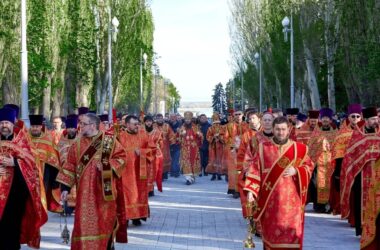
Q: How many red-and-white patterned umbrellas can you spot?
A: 0